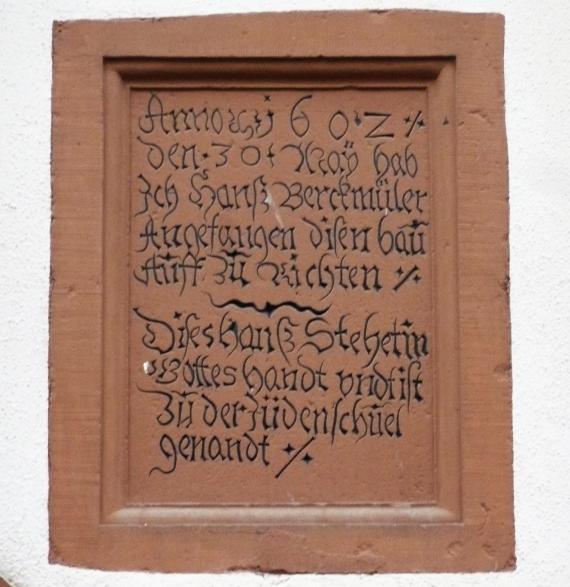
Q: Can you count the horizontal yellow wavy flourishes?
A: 0